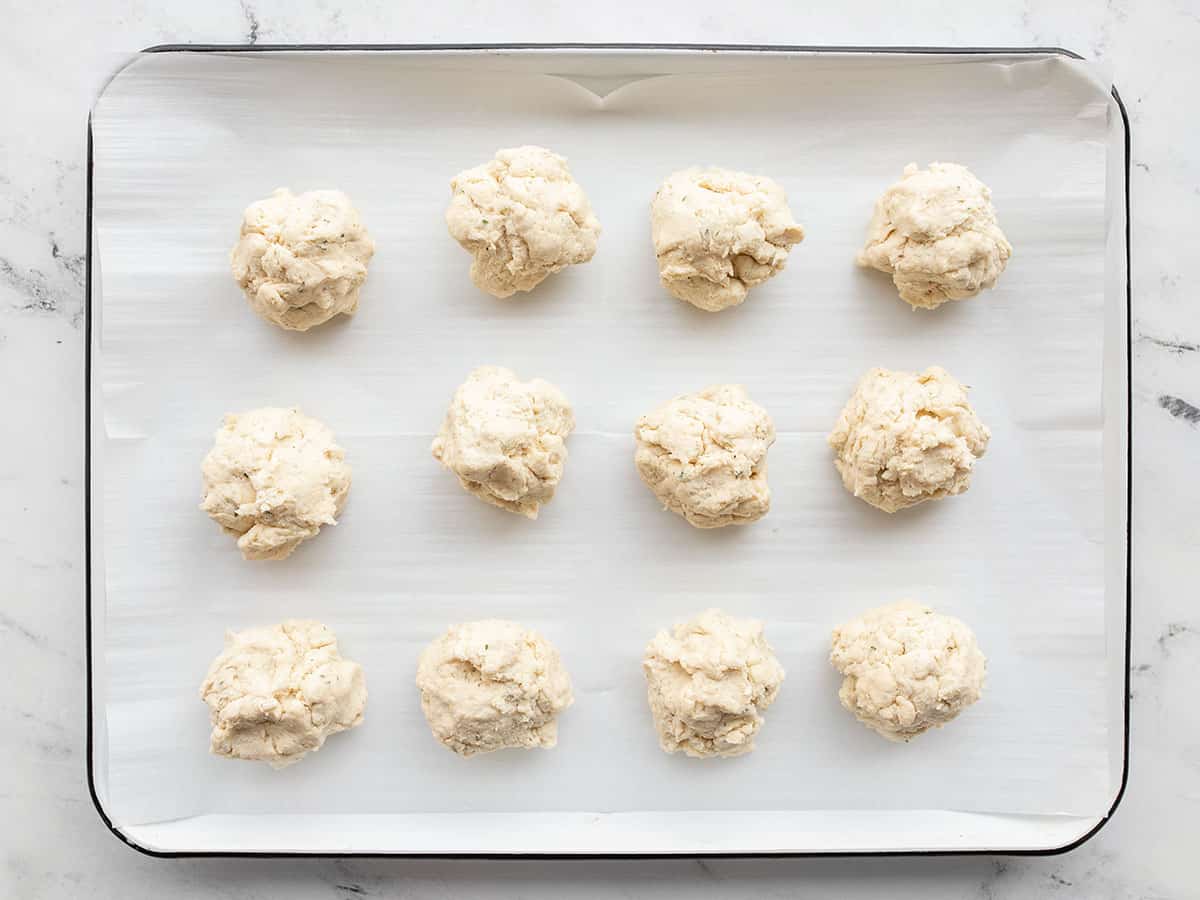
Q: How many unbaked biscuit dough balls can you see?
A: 12